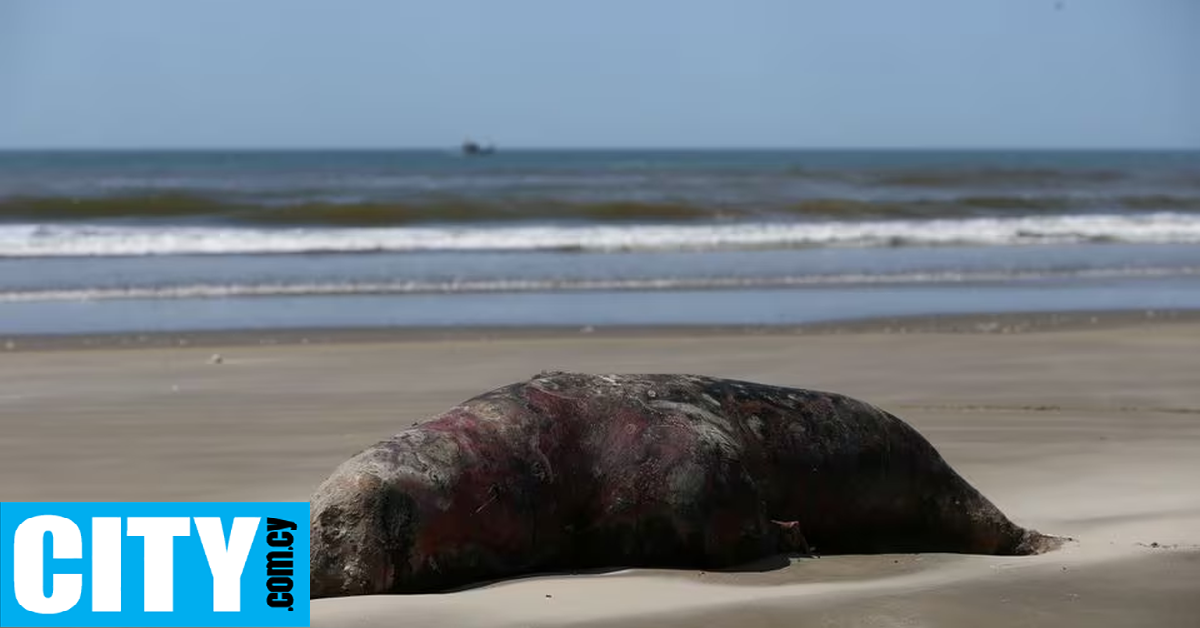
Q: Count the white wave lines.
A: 2